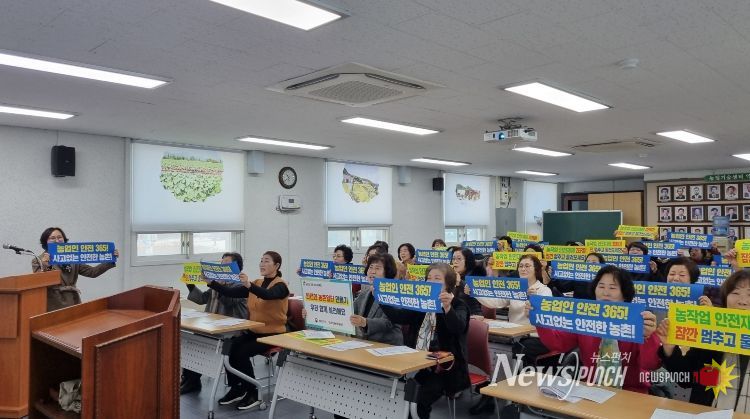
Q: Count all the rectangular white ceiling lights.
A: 12